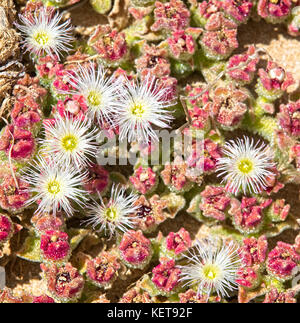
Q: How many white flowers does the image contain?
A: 8